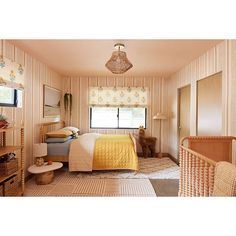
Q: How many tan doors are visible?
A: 2